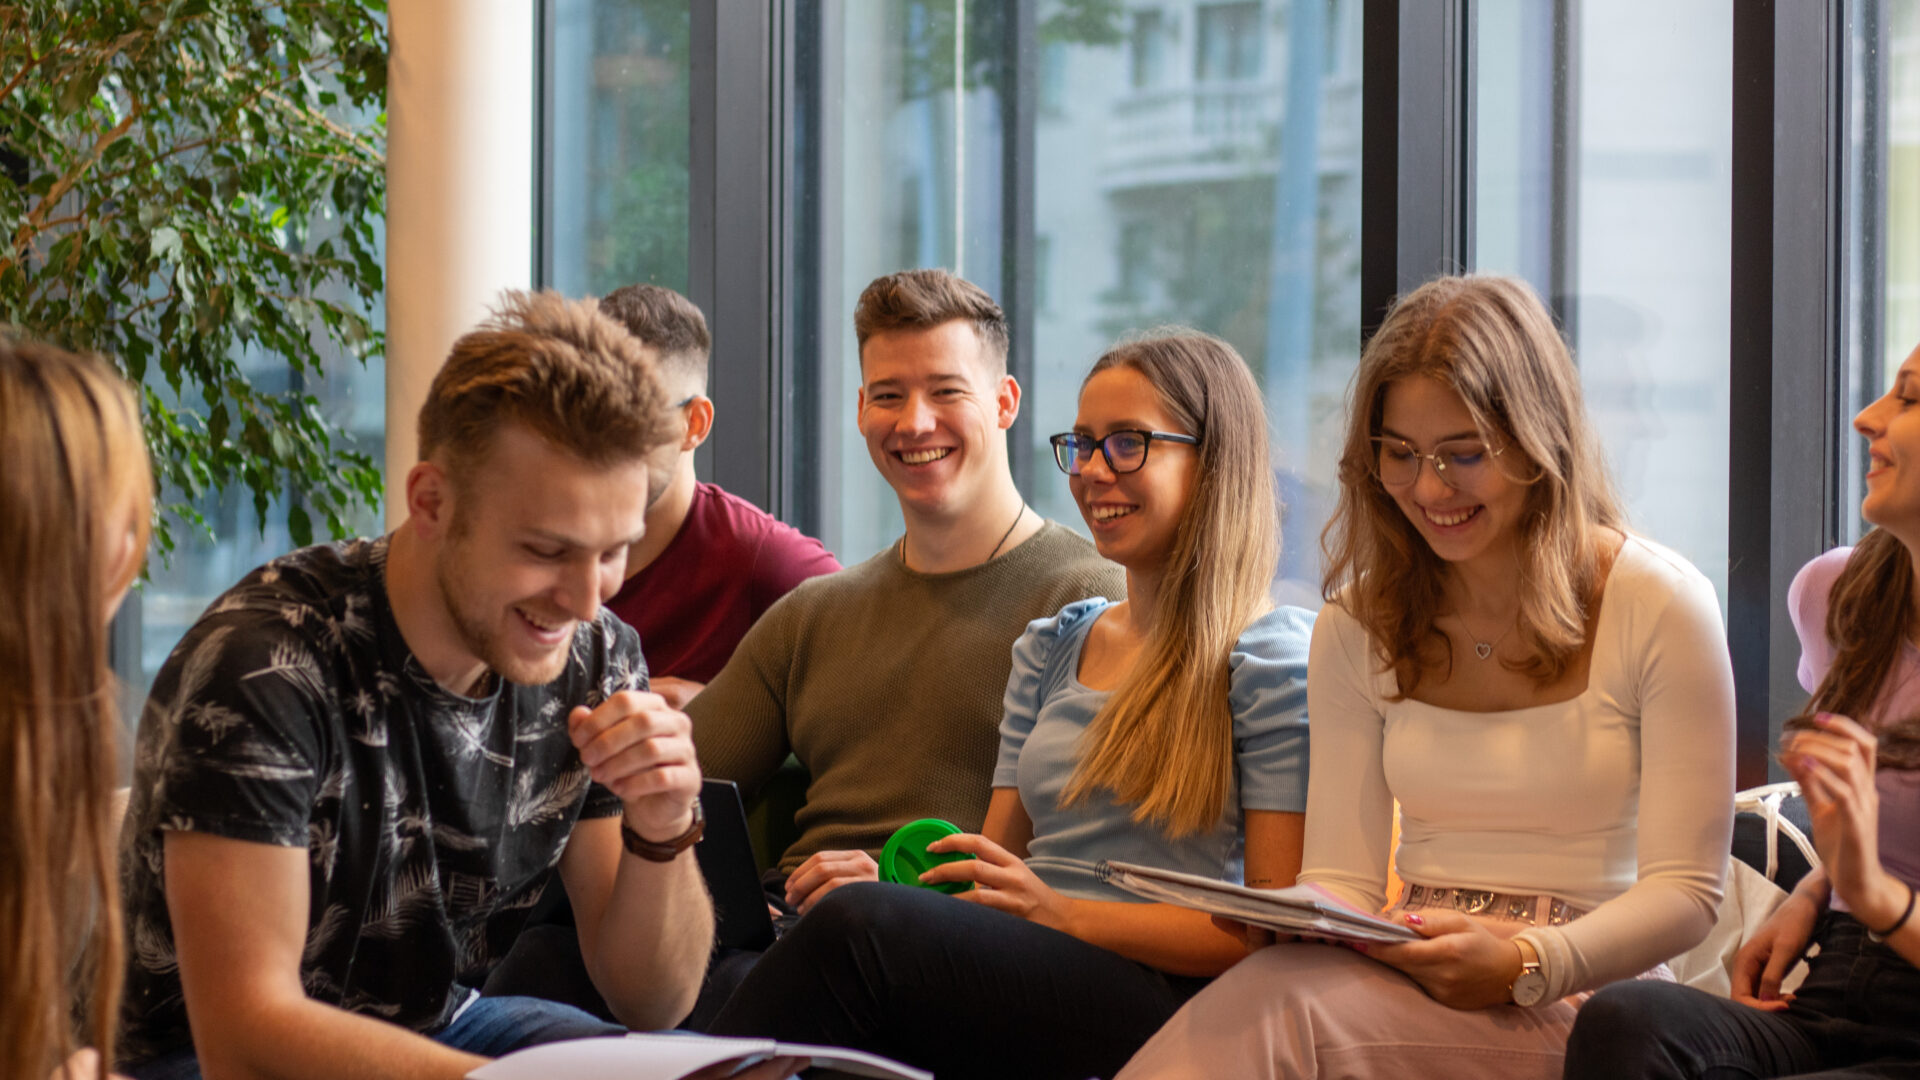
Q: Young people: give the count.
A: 7